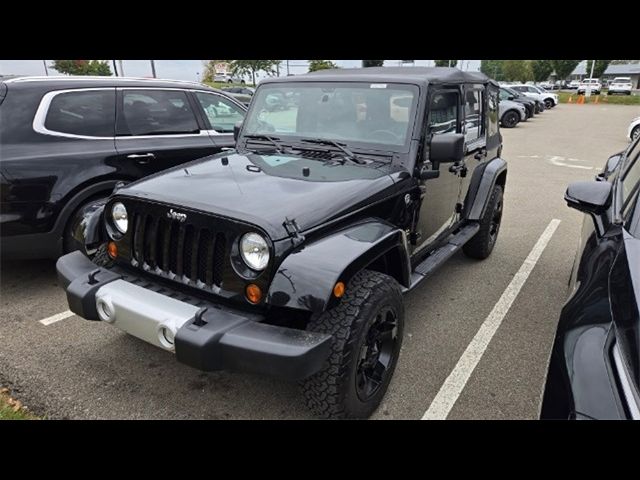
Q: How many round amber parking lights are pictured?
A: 3